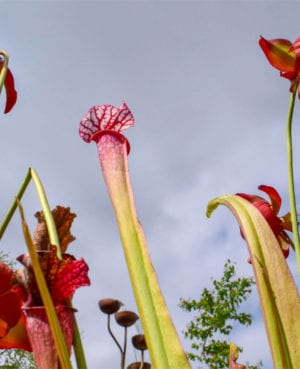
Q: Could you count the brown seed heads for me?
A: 4